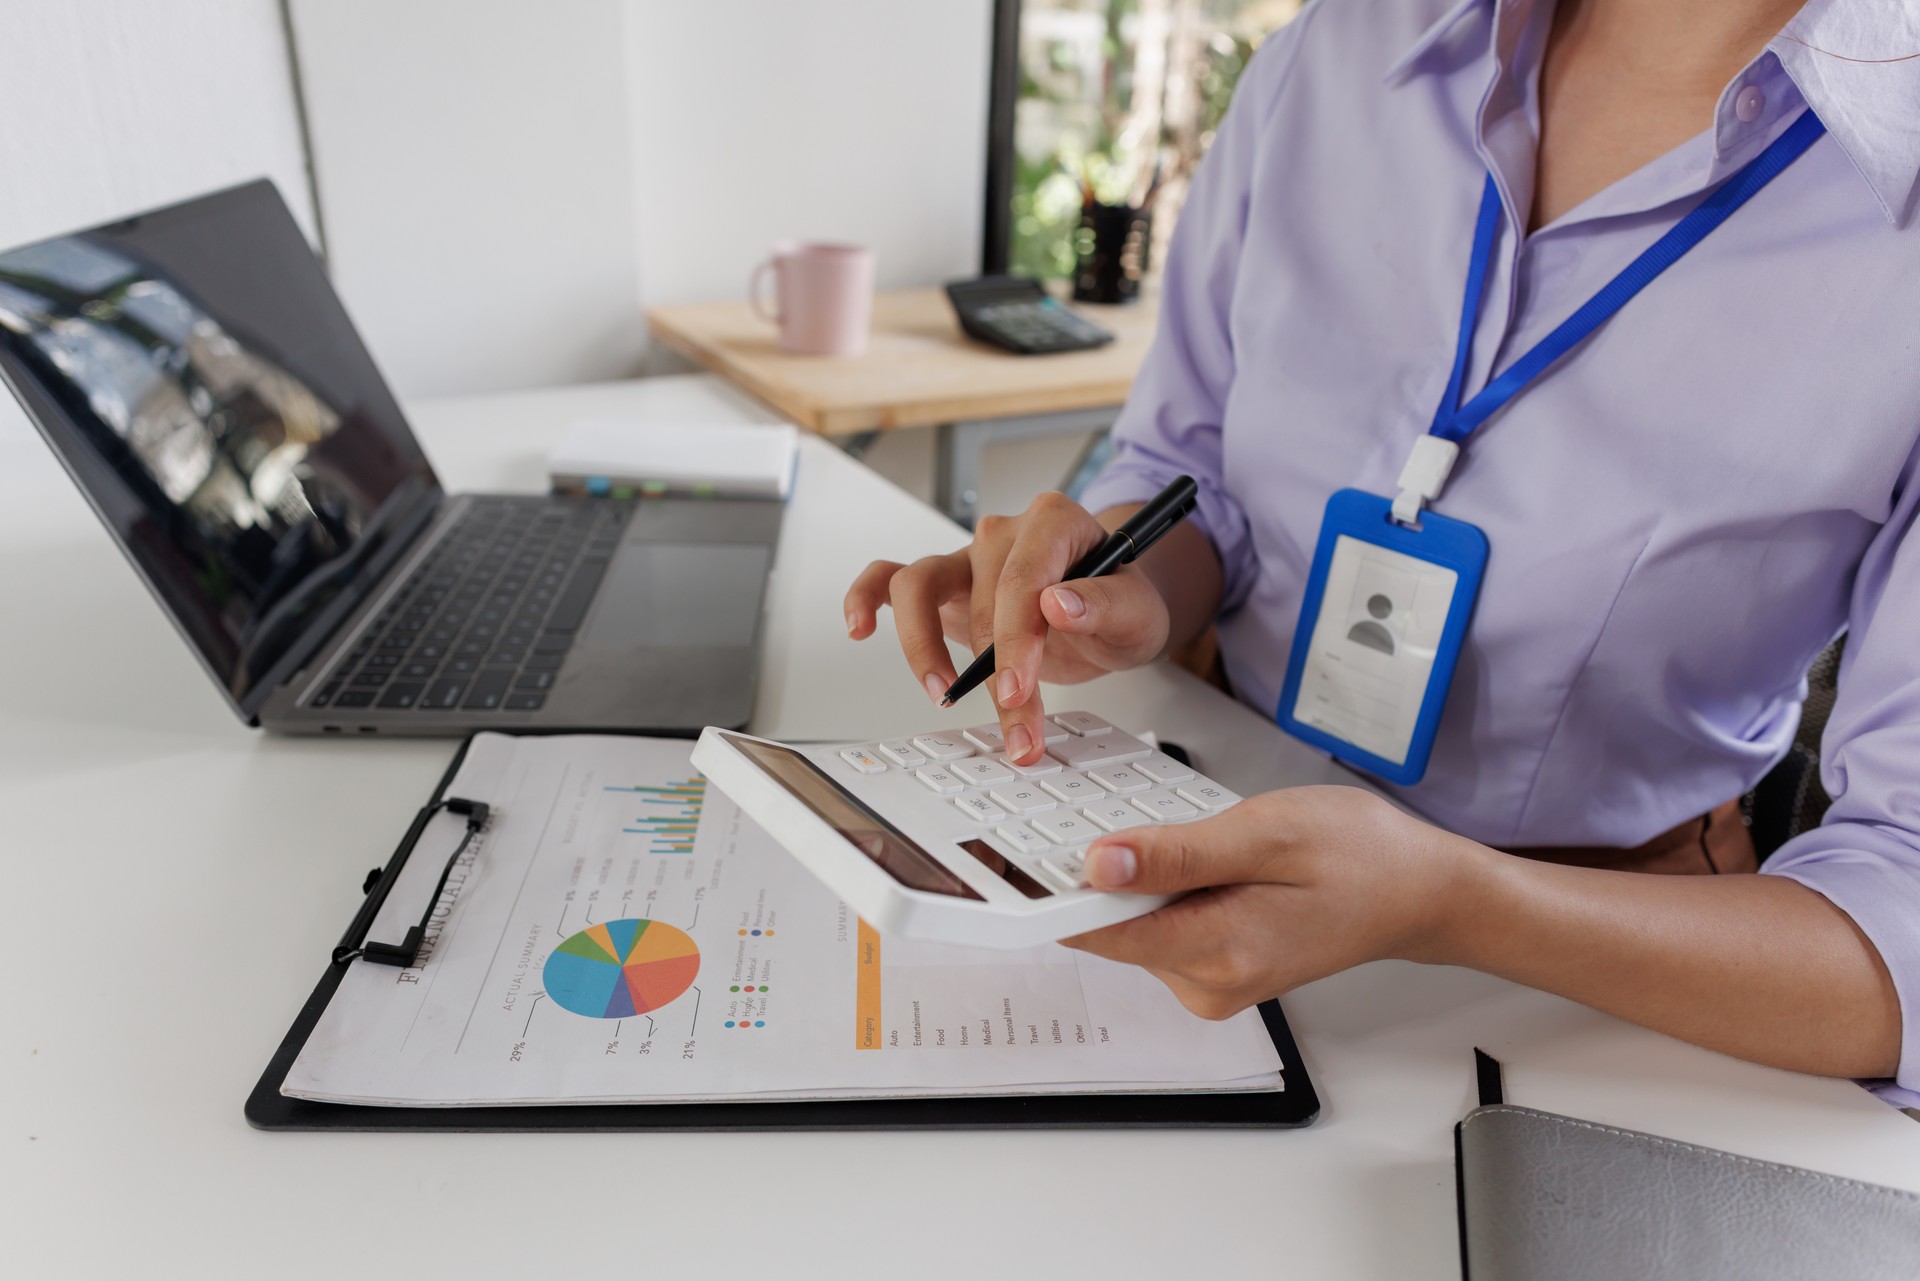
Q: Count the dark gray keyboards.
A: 1